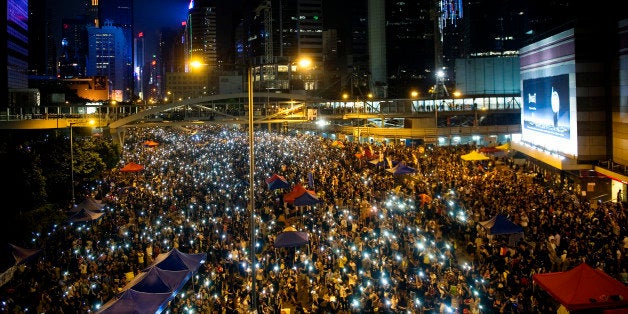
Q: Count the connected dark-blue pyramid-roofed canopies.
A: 3